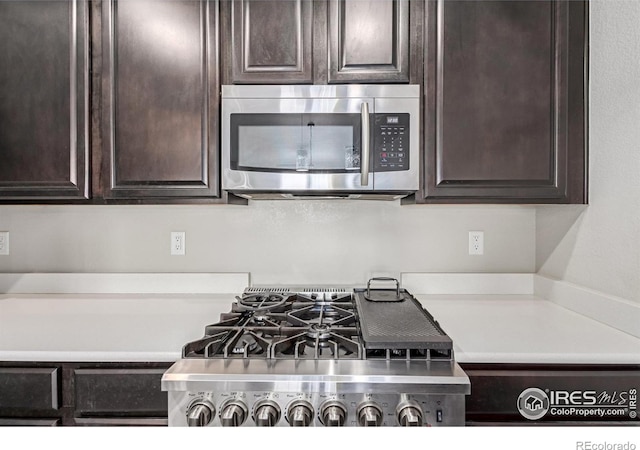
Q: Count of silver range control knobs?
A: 7